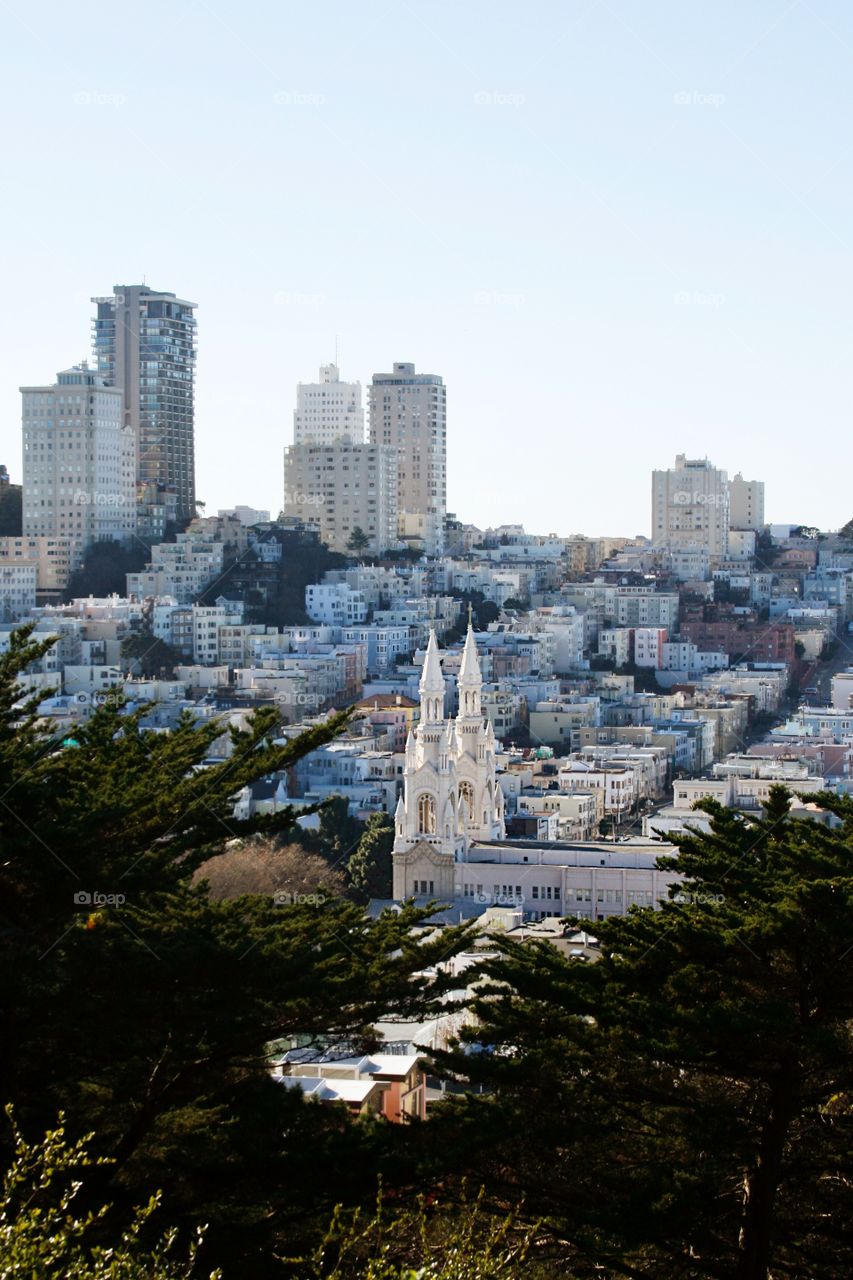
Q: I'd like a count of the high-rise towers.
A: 7